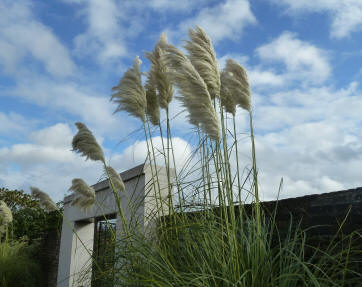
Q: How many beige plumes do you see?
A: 12